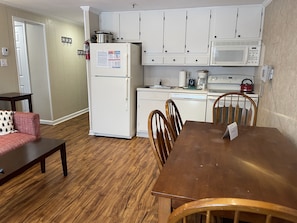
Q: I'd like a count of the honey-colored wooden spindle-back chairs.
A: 4